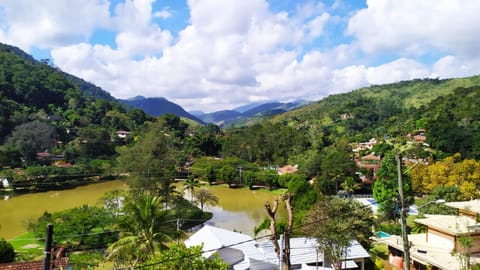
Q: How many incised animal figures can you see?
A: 0